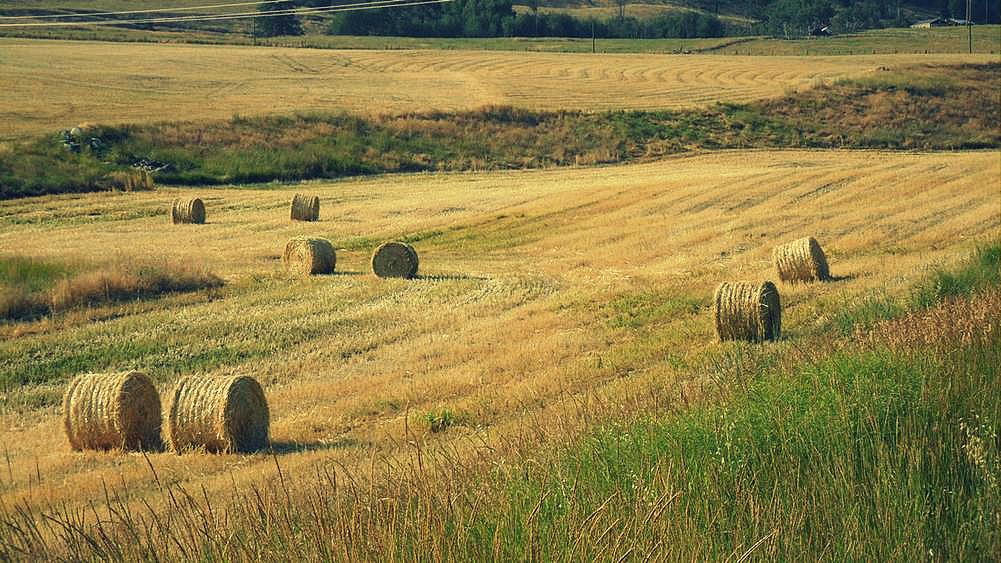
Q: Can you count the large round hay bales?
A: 8